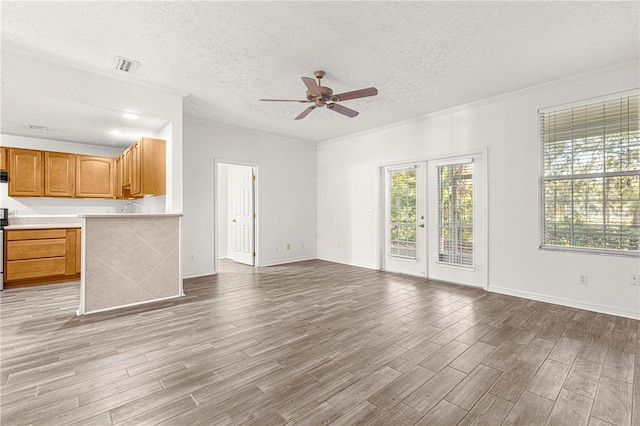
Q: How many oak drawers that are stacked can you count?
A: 3